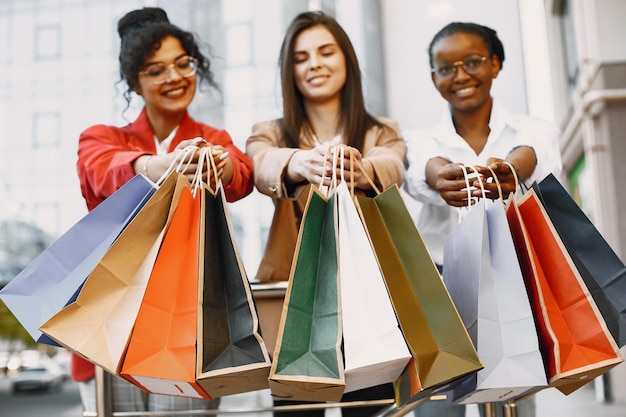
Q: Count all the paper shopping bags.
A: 10